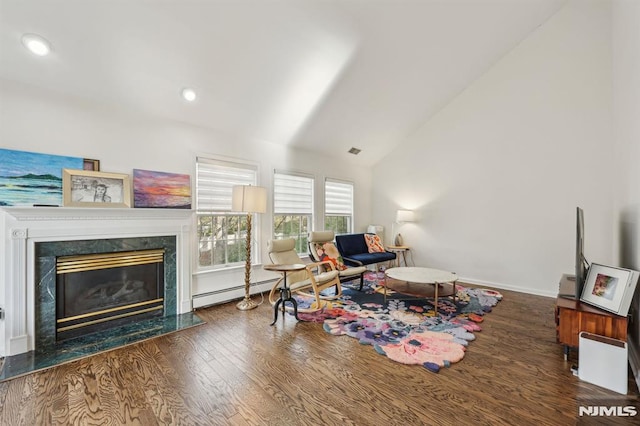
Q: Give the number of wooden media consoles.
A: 1